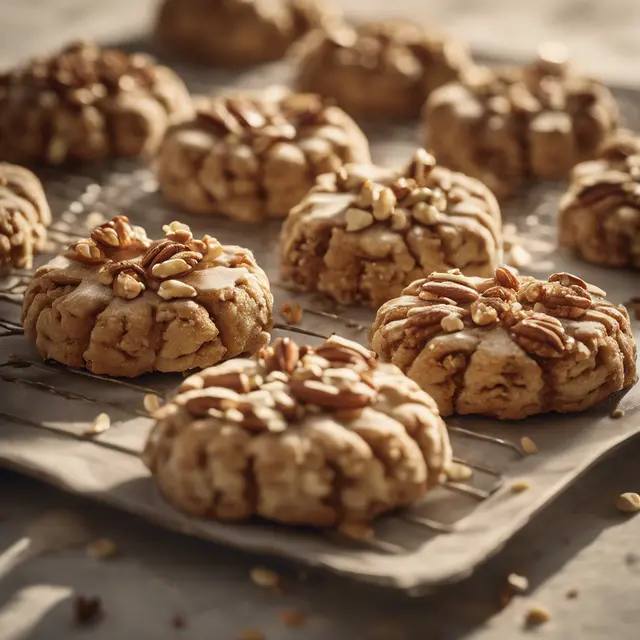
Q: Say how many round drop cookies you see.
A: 11